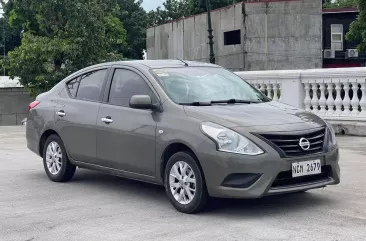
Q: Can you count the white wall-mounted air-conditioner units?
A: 2